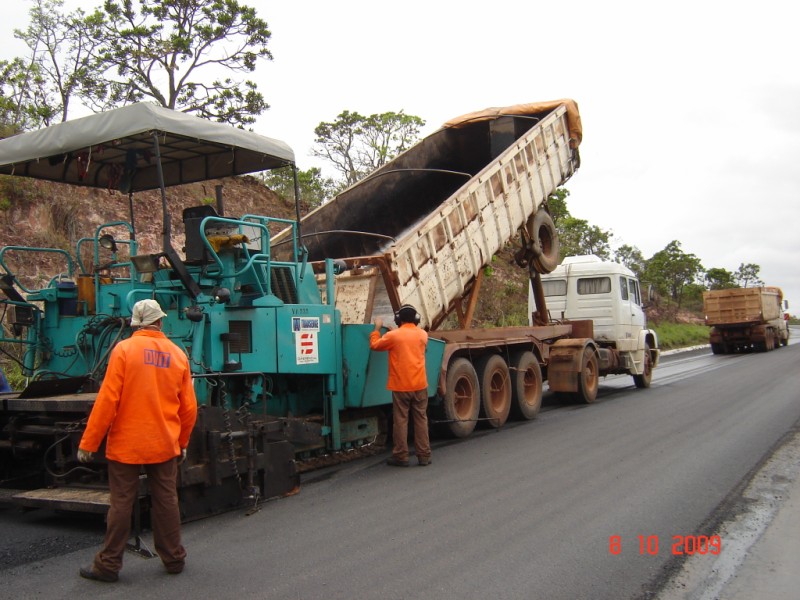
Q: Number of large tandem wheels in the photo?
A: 3